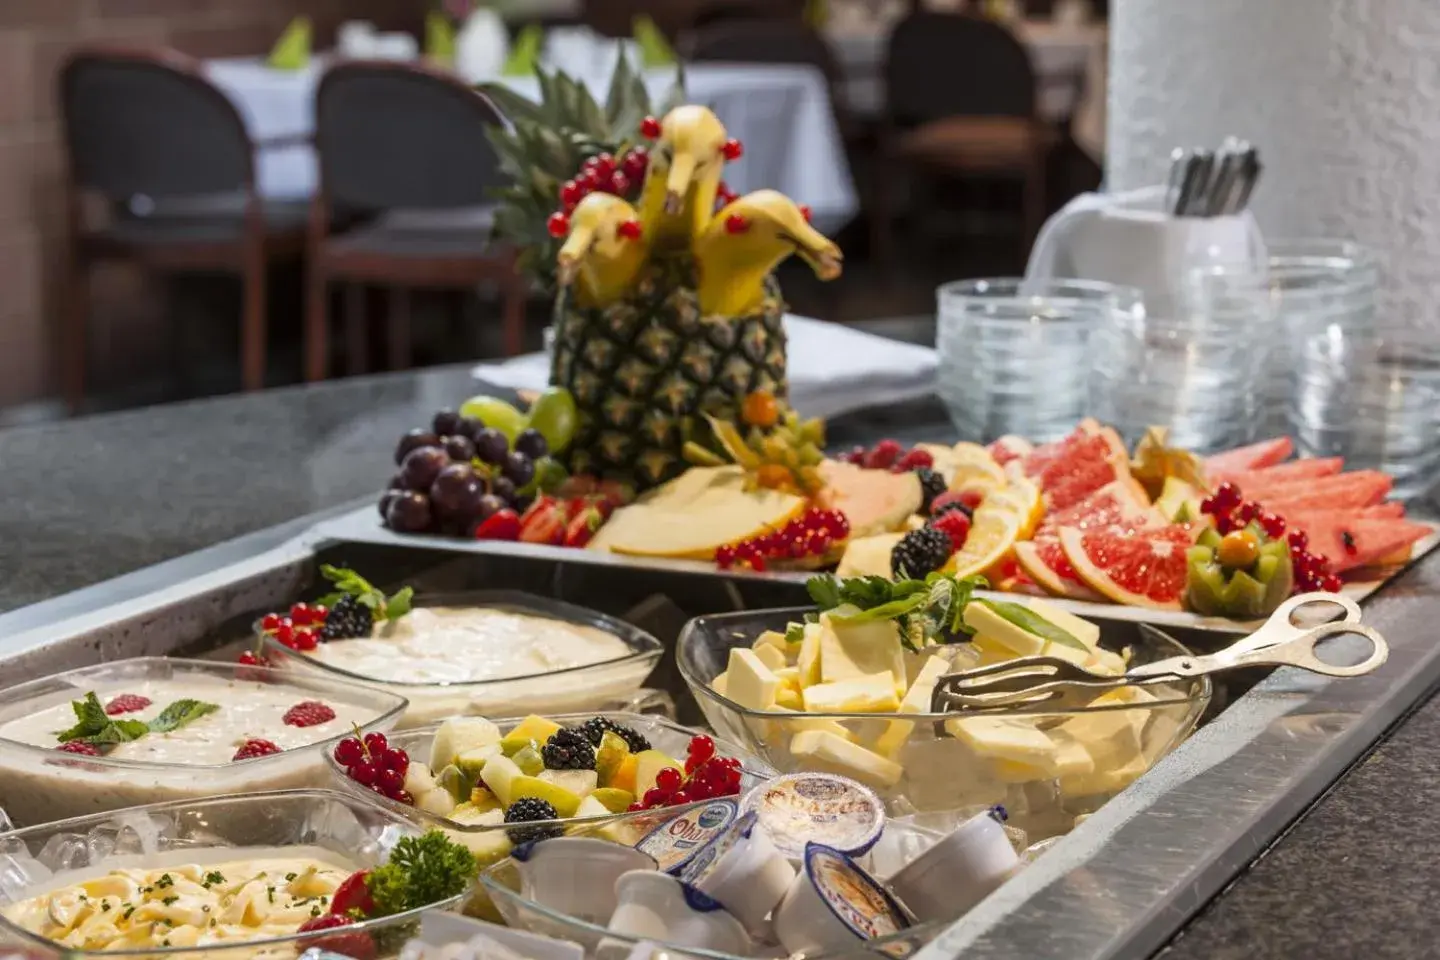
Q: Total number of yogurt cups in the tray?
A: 7